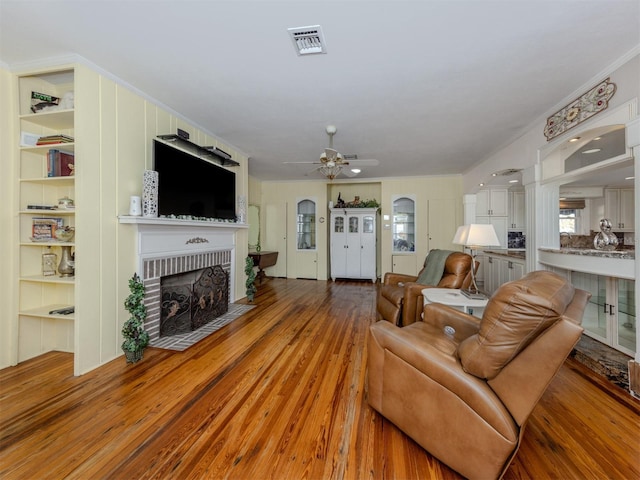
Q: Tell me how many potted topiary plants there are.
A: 2